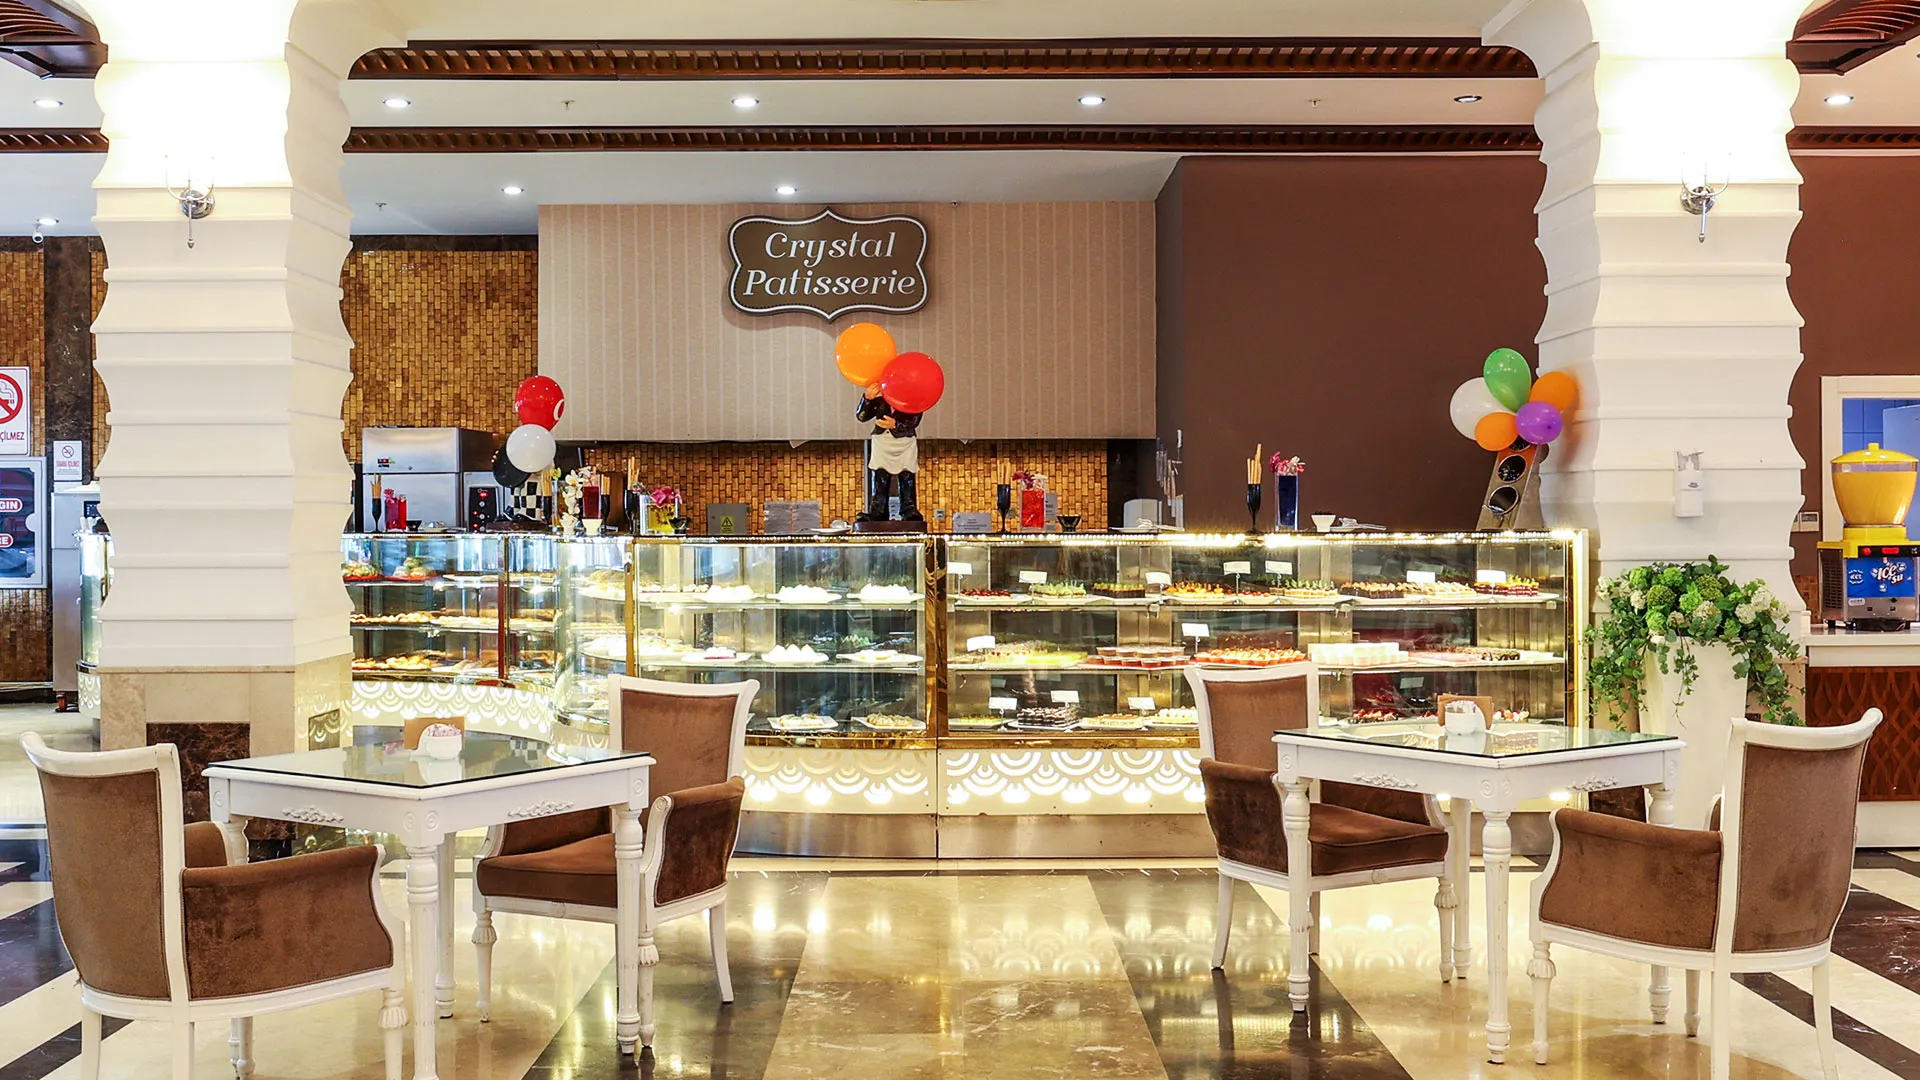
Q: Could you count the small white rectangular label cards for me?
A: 12